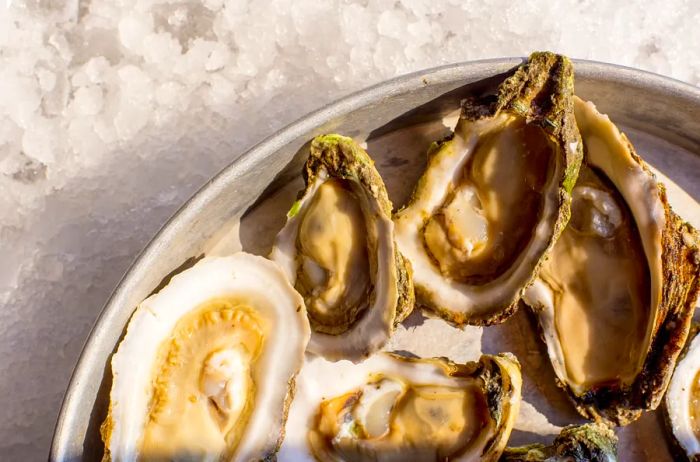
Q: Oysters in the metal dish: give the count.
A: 7